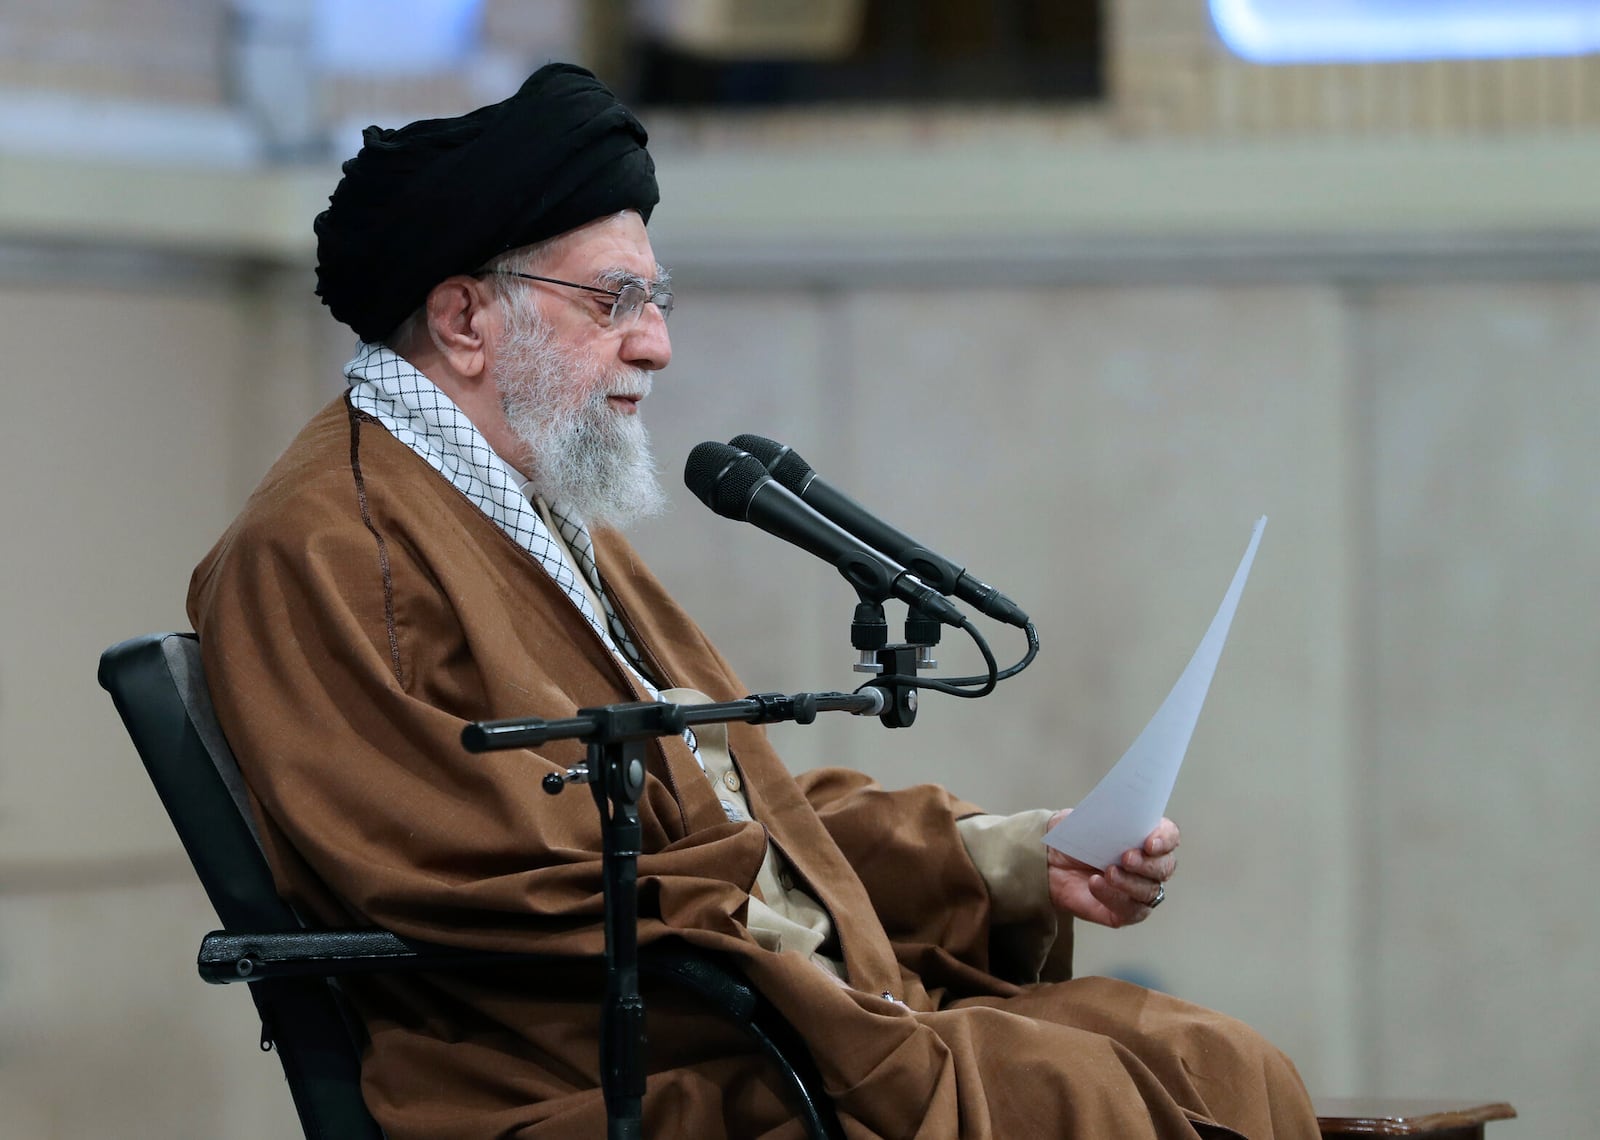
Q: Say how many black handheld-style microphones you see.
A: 2